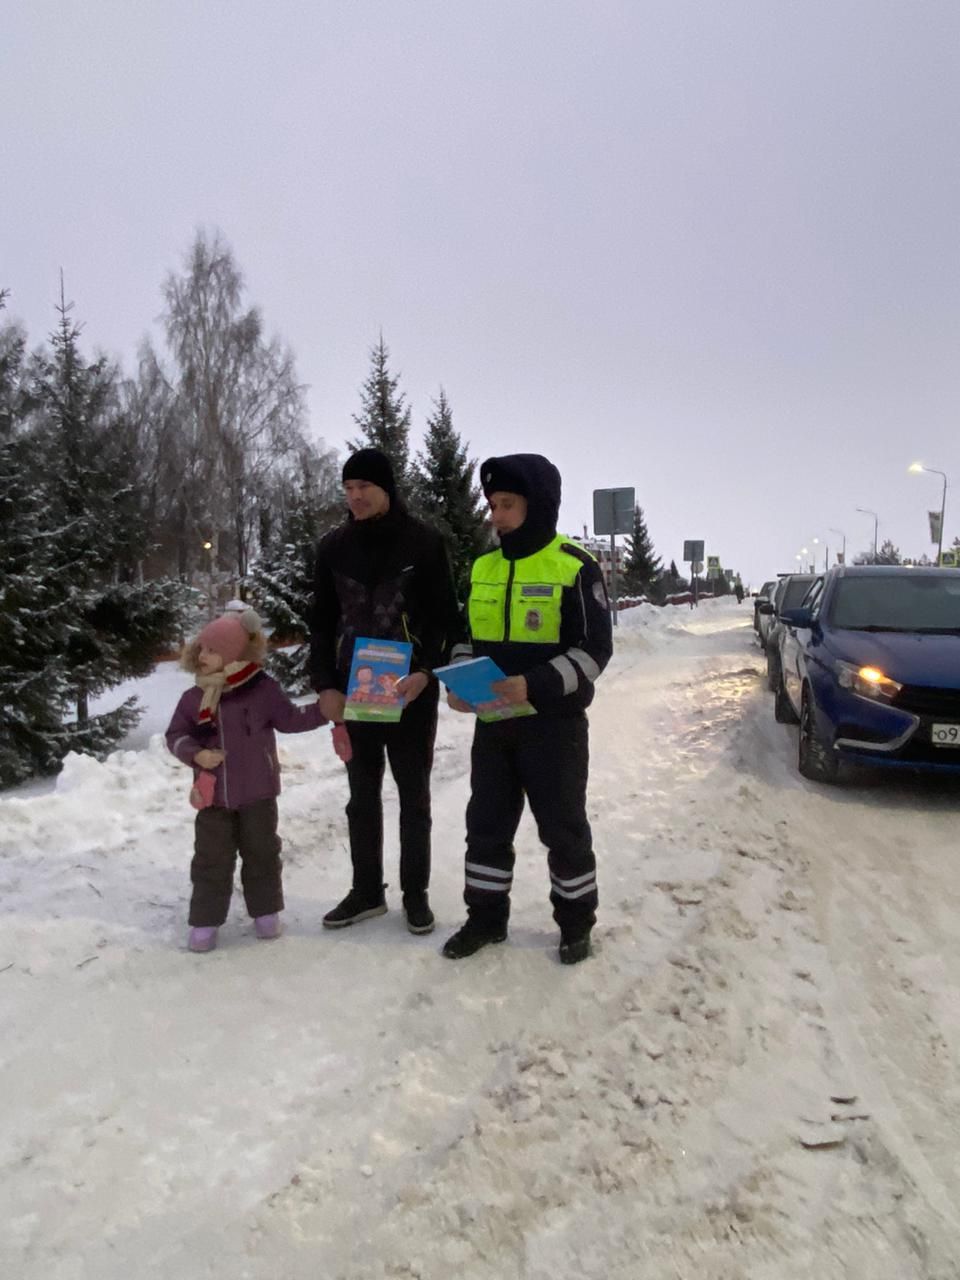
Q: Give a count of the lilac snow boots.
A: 2